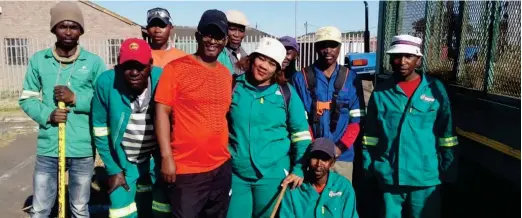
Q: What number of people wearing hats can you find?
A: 10